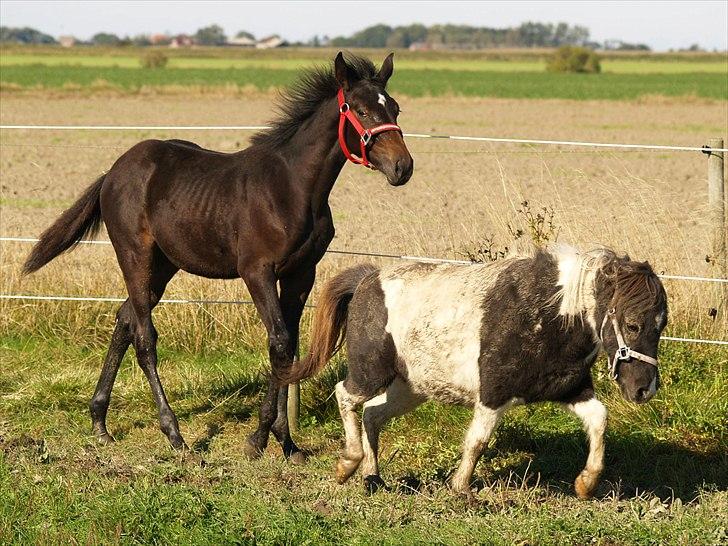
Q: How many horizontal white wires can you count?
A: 3